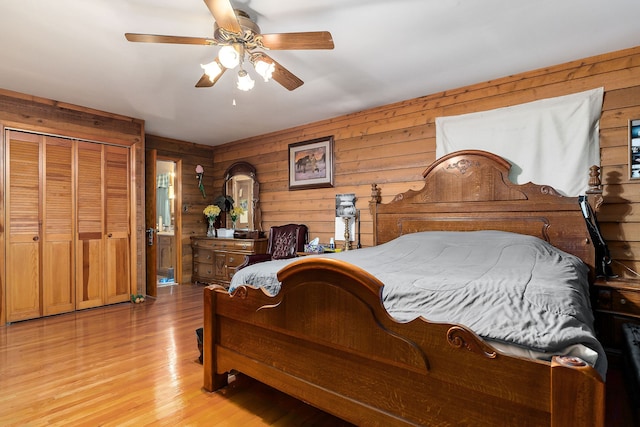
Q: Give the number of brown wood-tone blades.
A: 5